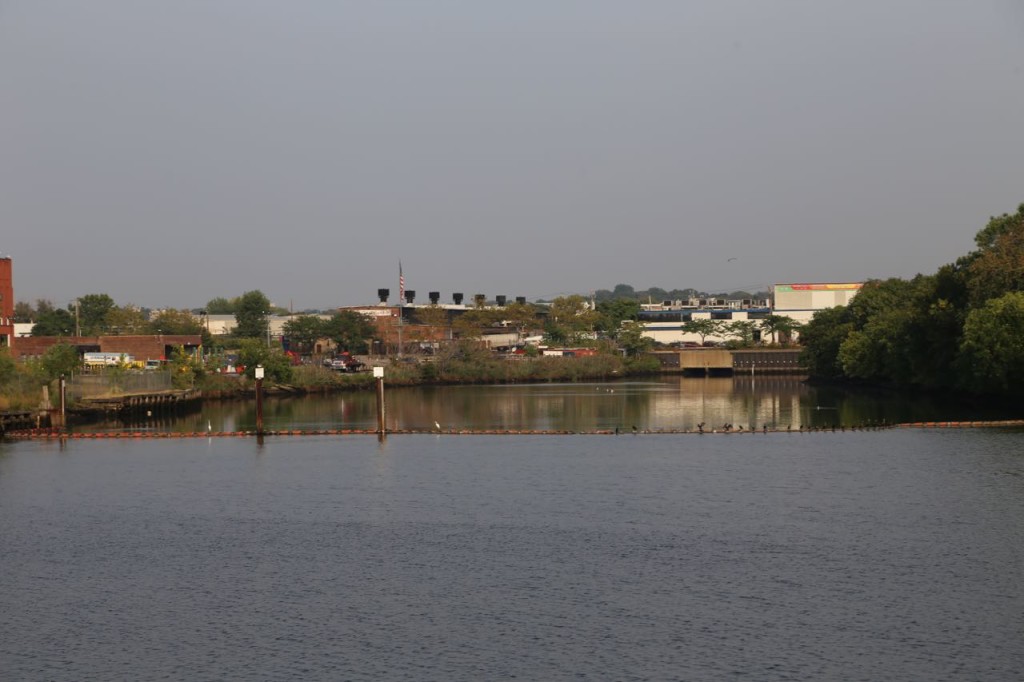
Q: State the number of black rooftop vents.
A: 7